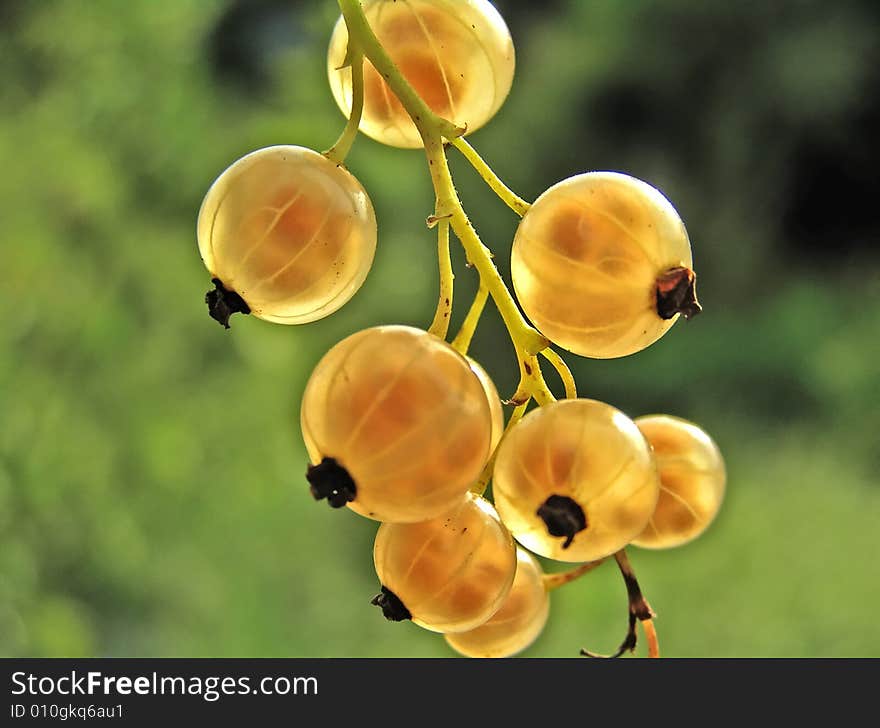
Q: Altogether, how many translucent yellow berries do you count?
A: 9